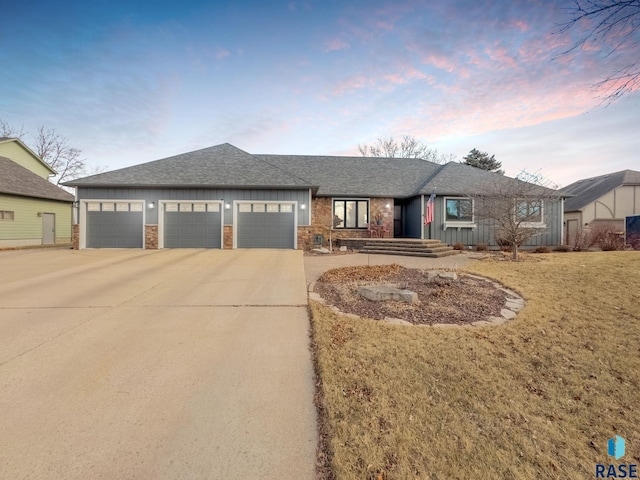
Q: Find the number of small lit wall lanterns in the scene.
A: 4